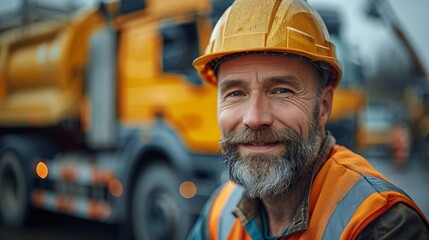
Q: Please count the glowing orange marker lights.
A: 3